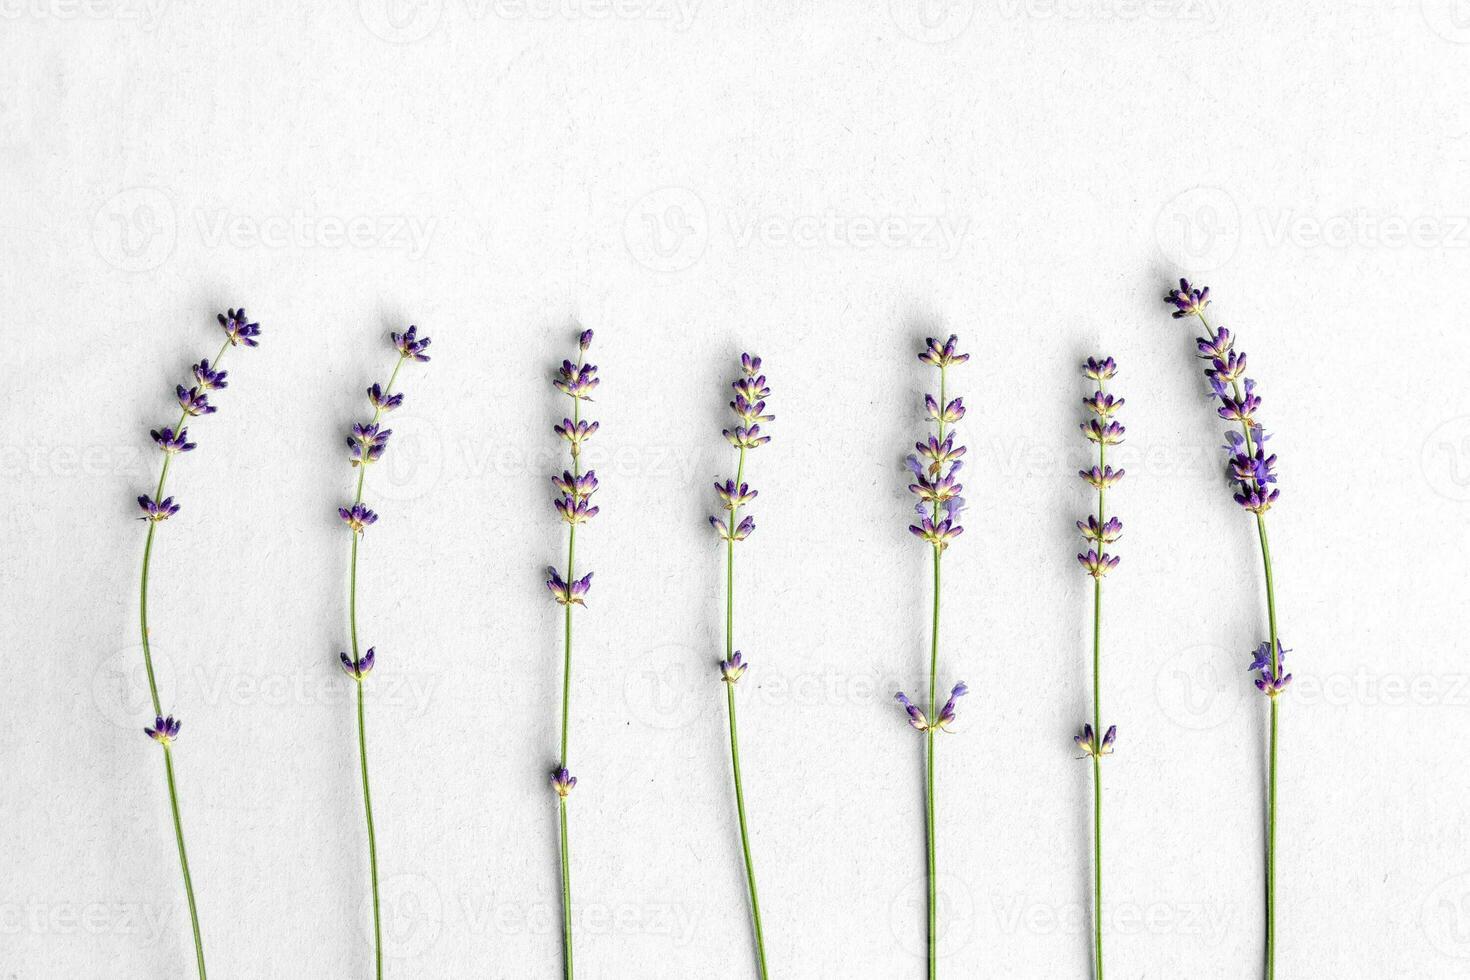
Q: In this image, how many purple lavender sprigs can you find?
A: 7